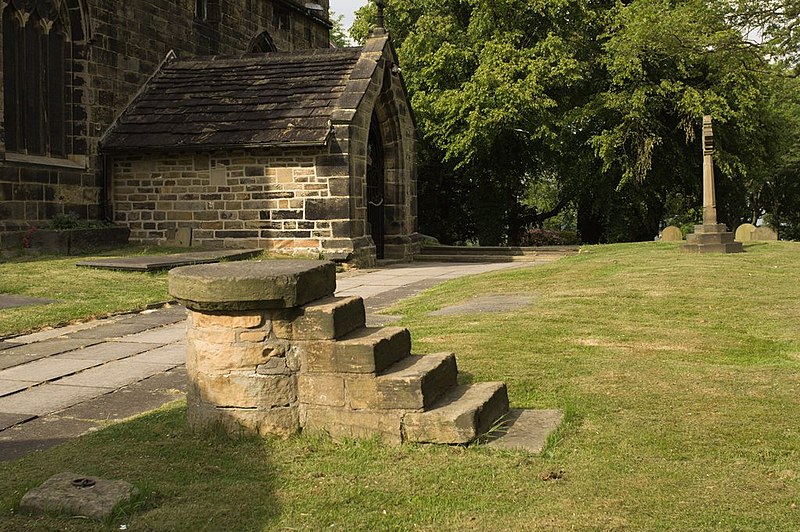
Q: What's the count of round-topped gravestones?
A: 3